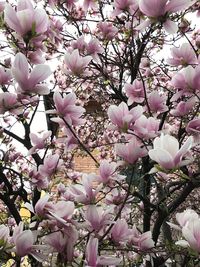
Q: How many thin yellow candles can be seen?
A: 0